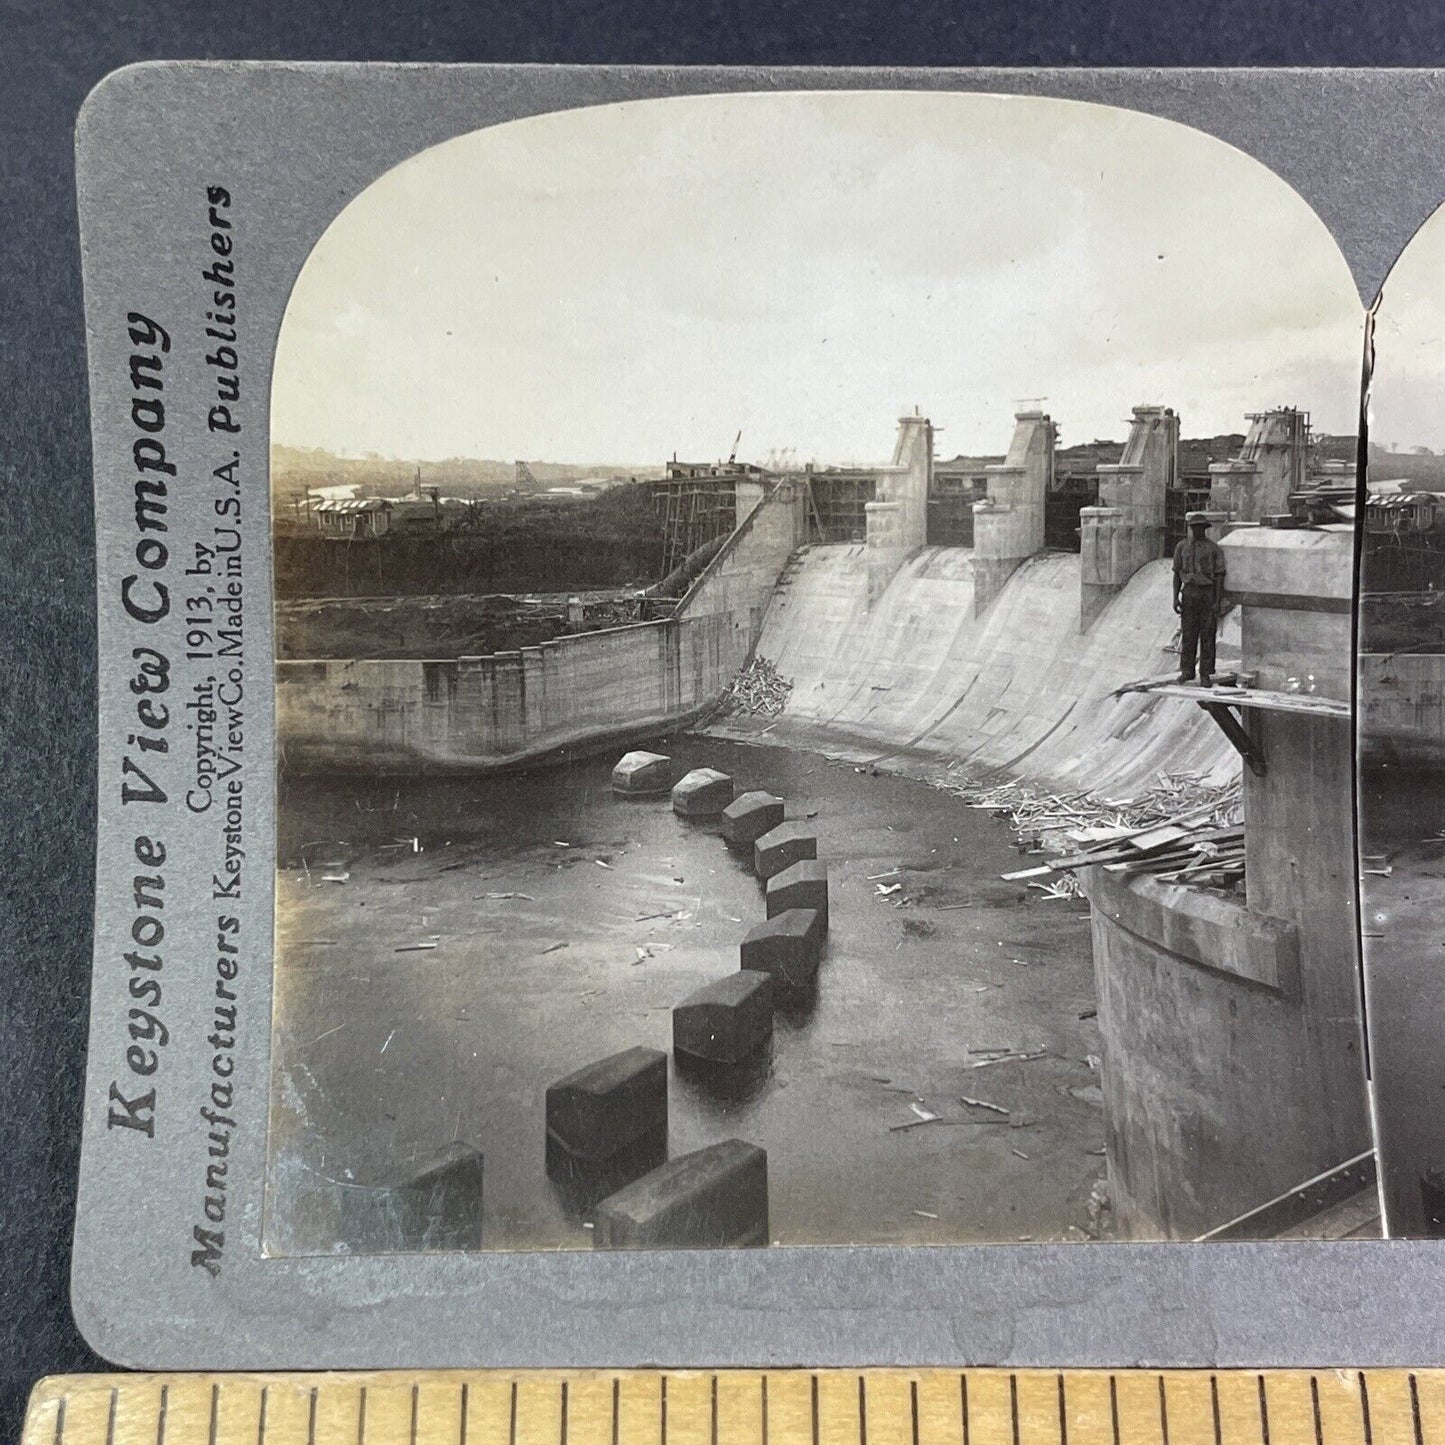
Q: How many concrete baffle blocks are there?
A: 10